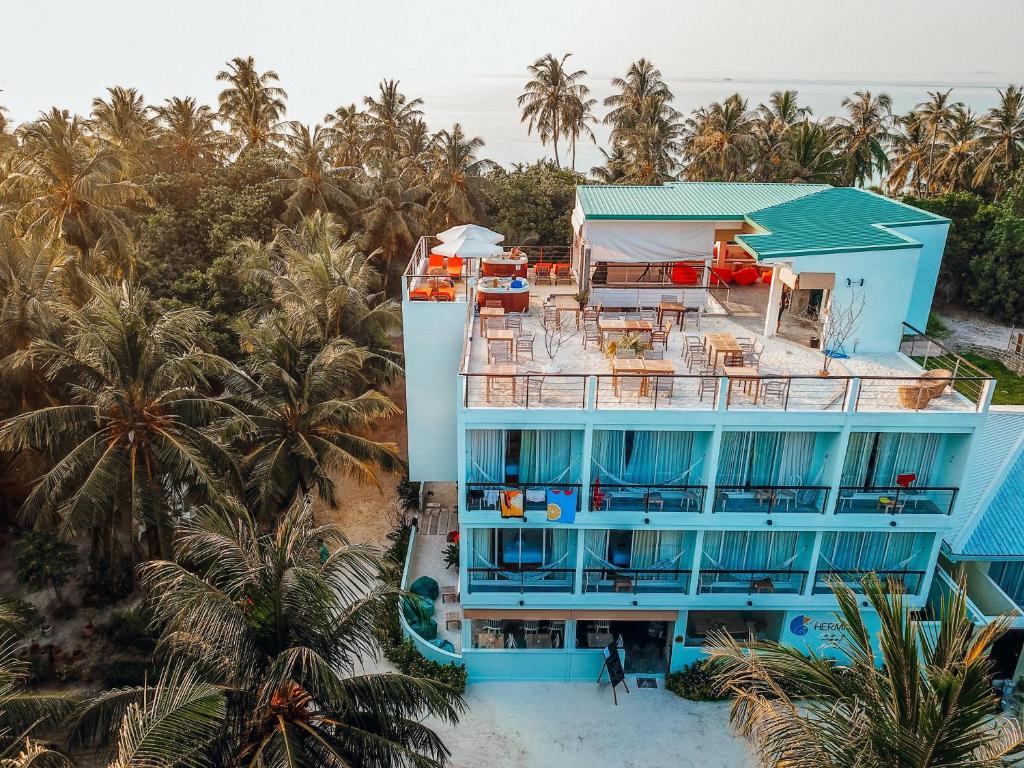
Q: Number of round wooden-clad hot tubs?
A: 2